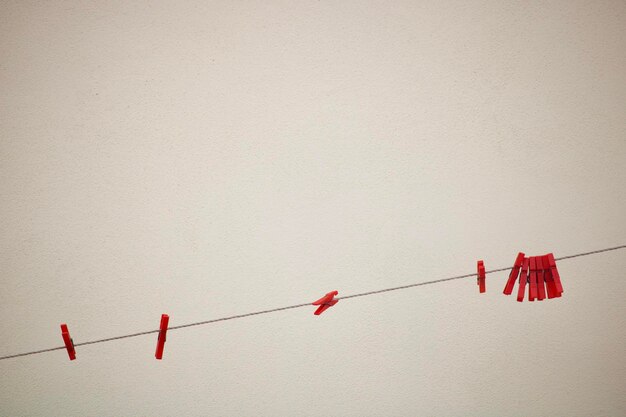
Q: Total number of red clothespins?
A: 10